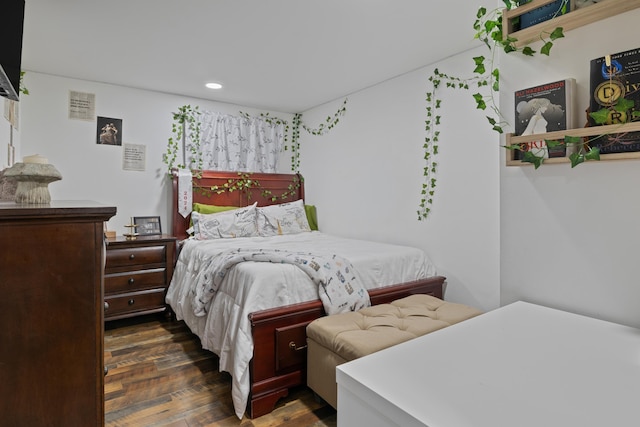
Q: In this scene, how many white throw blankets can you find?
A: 1